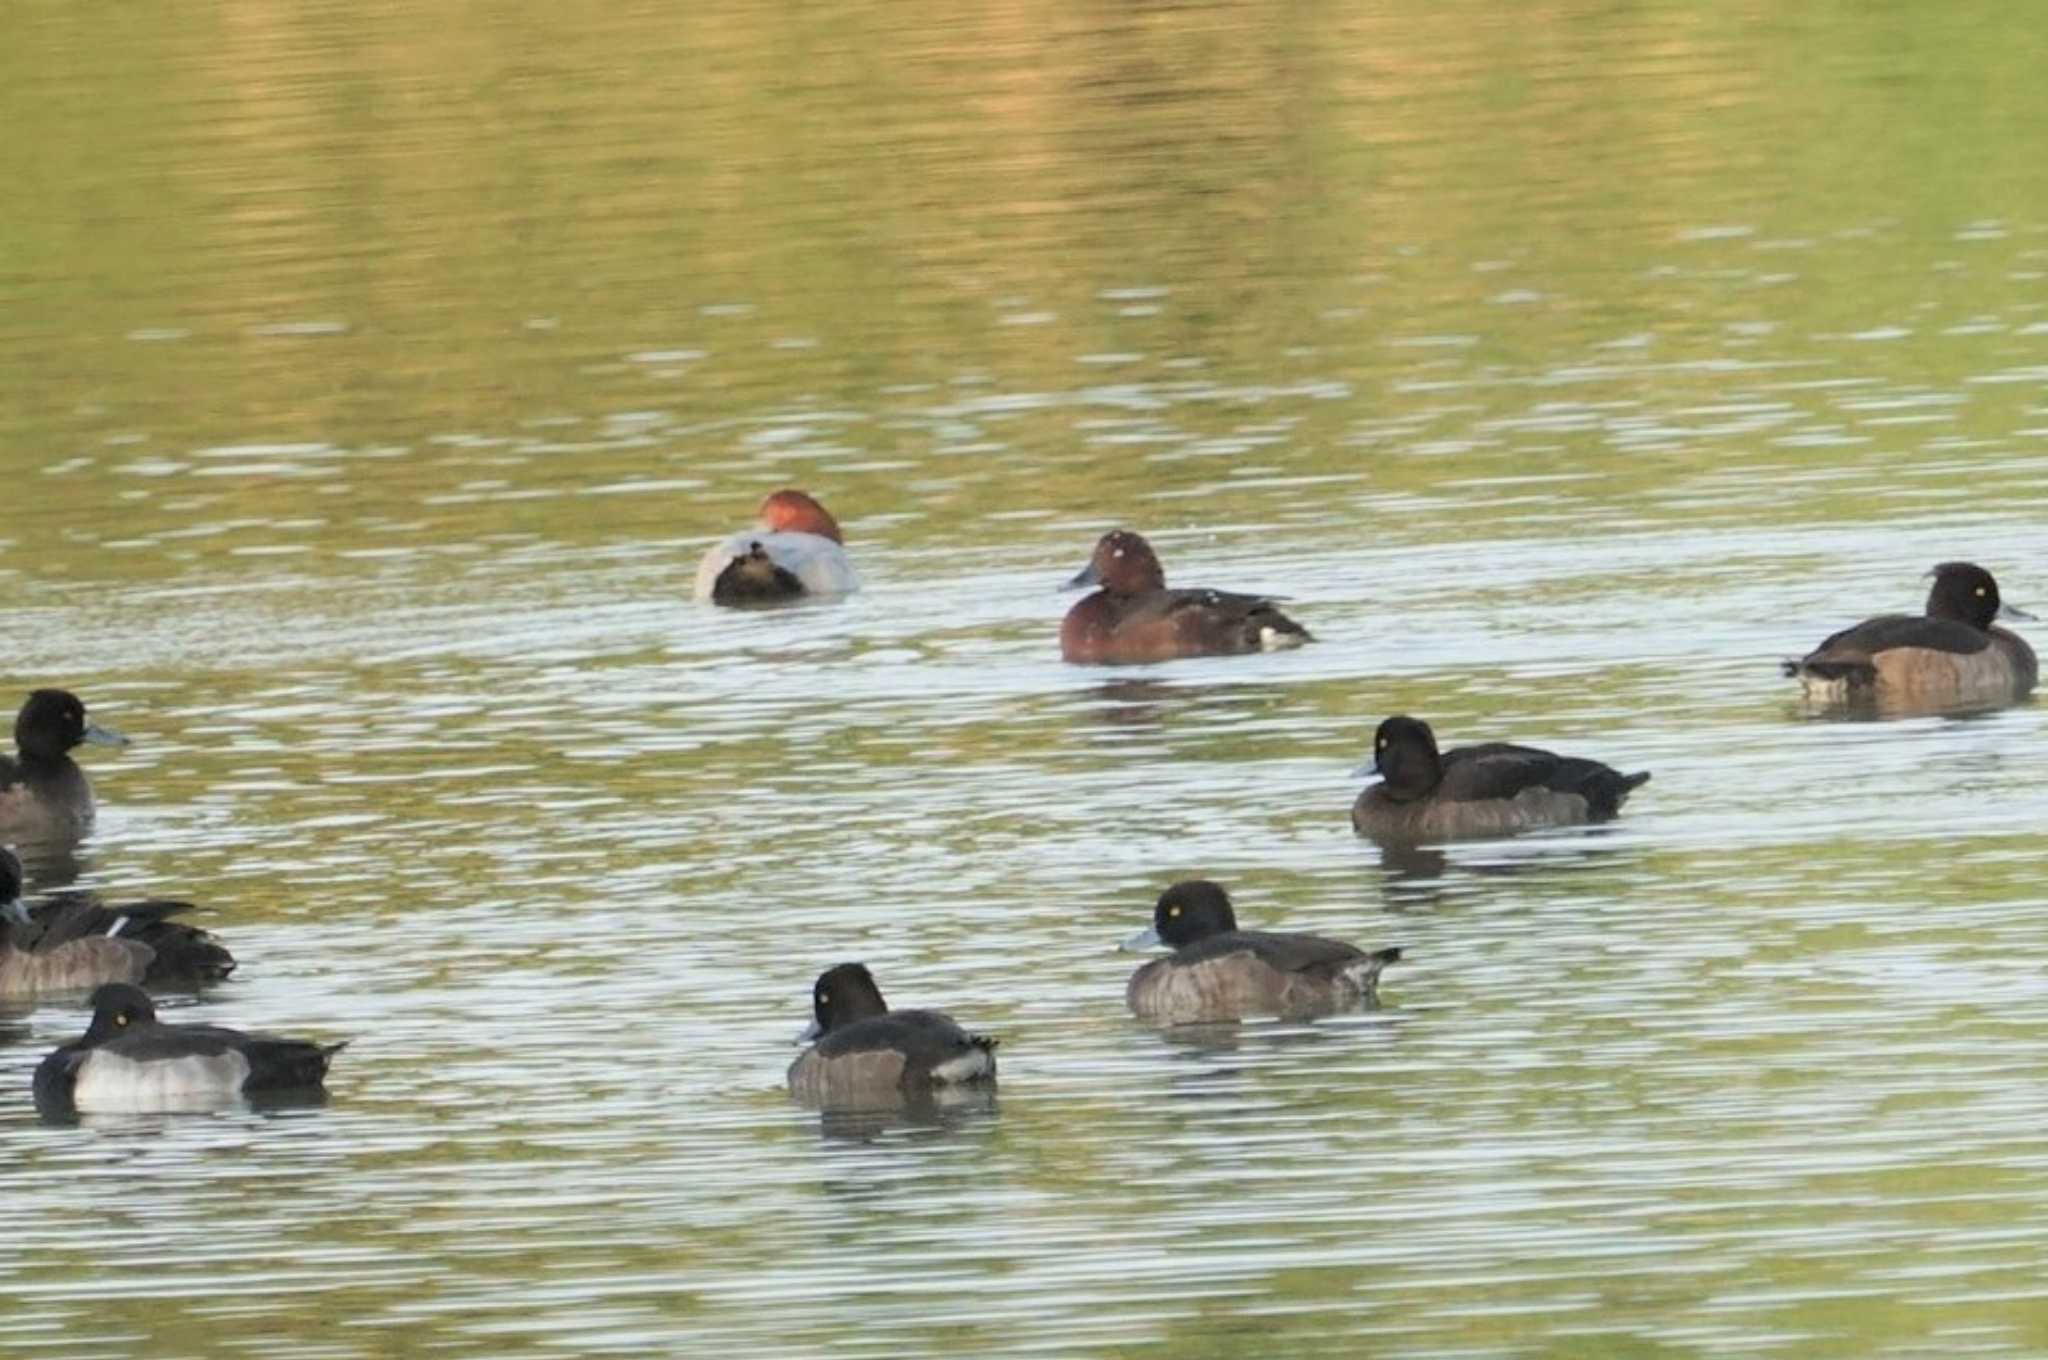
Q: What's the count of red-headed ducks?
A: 1